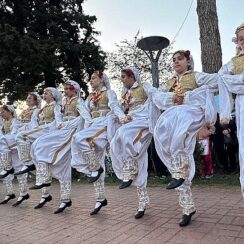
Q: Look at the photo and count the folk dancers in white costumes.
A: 8